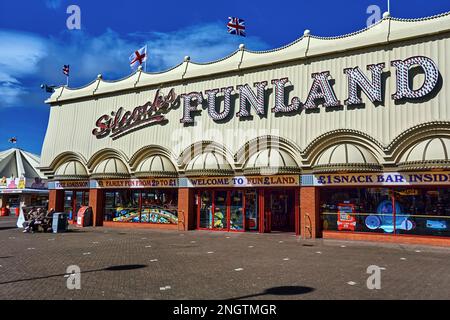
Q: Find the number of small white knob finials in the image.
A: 6